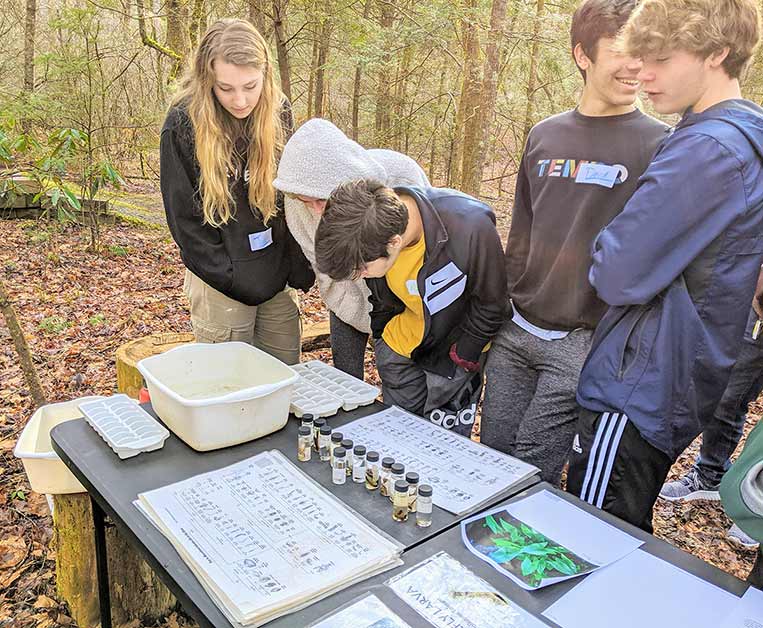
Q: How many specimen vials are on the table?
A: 14